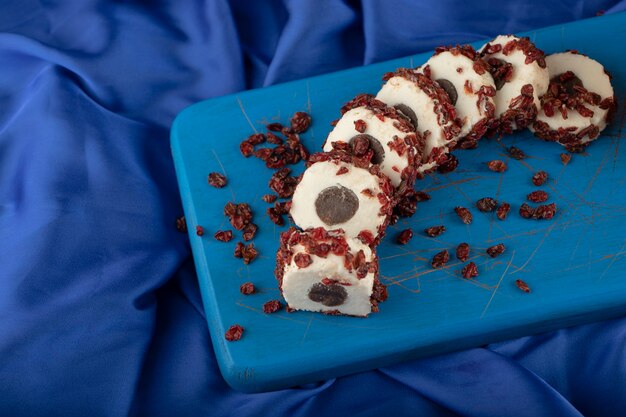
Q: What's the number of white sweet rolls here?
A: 7